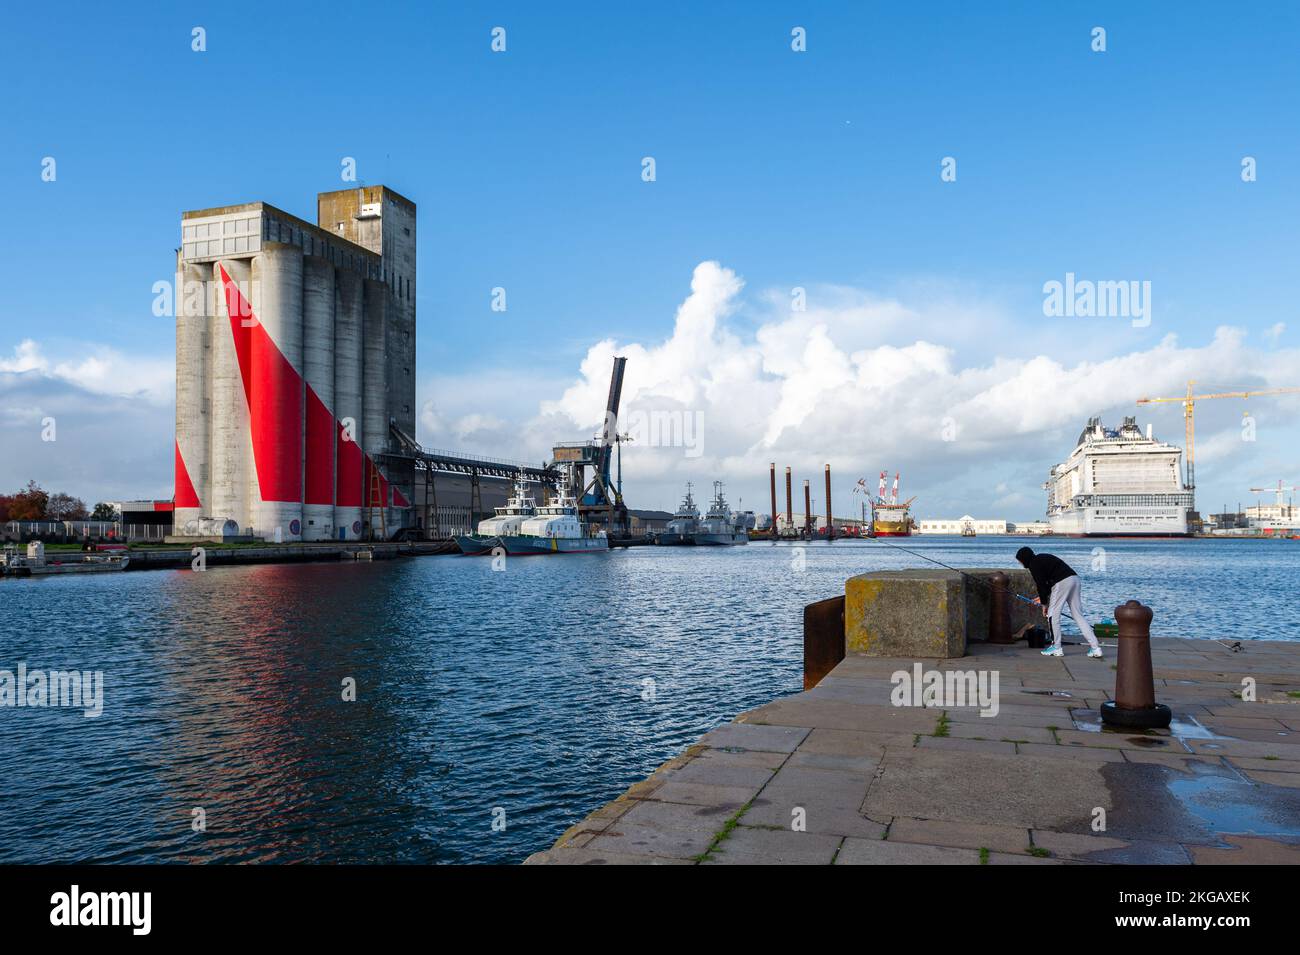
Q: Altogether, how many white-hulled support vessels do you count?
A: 2